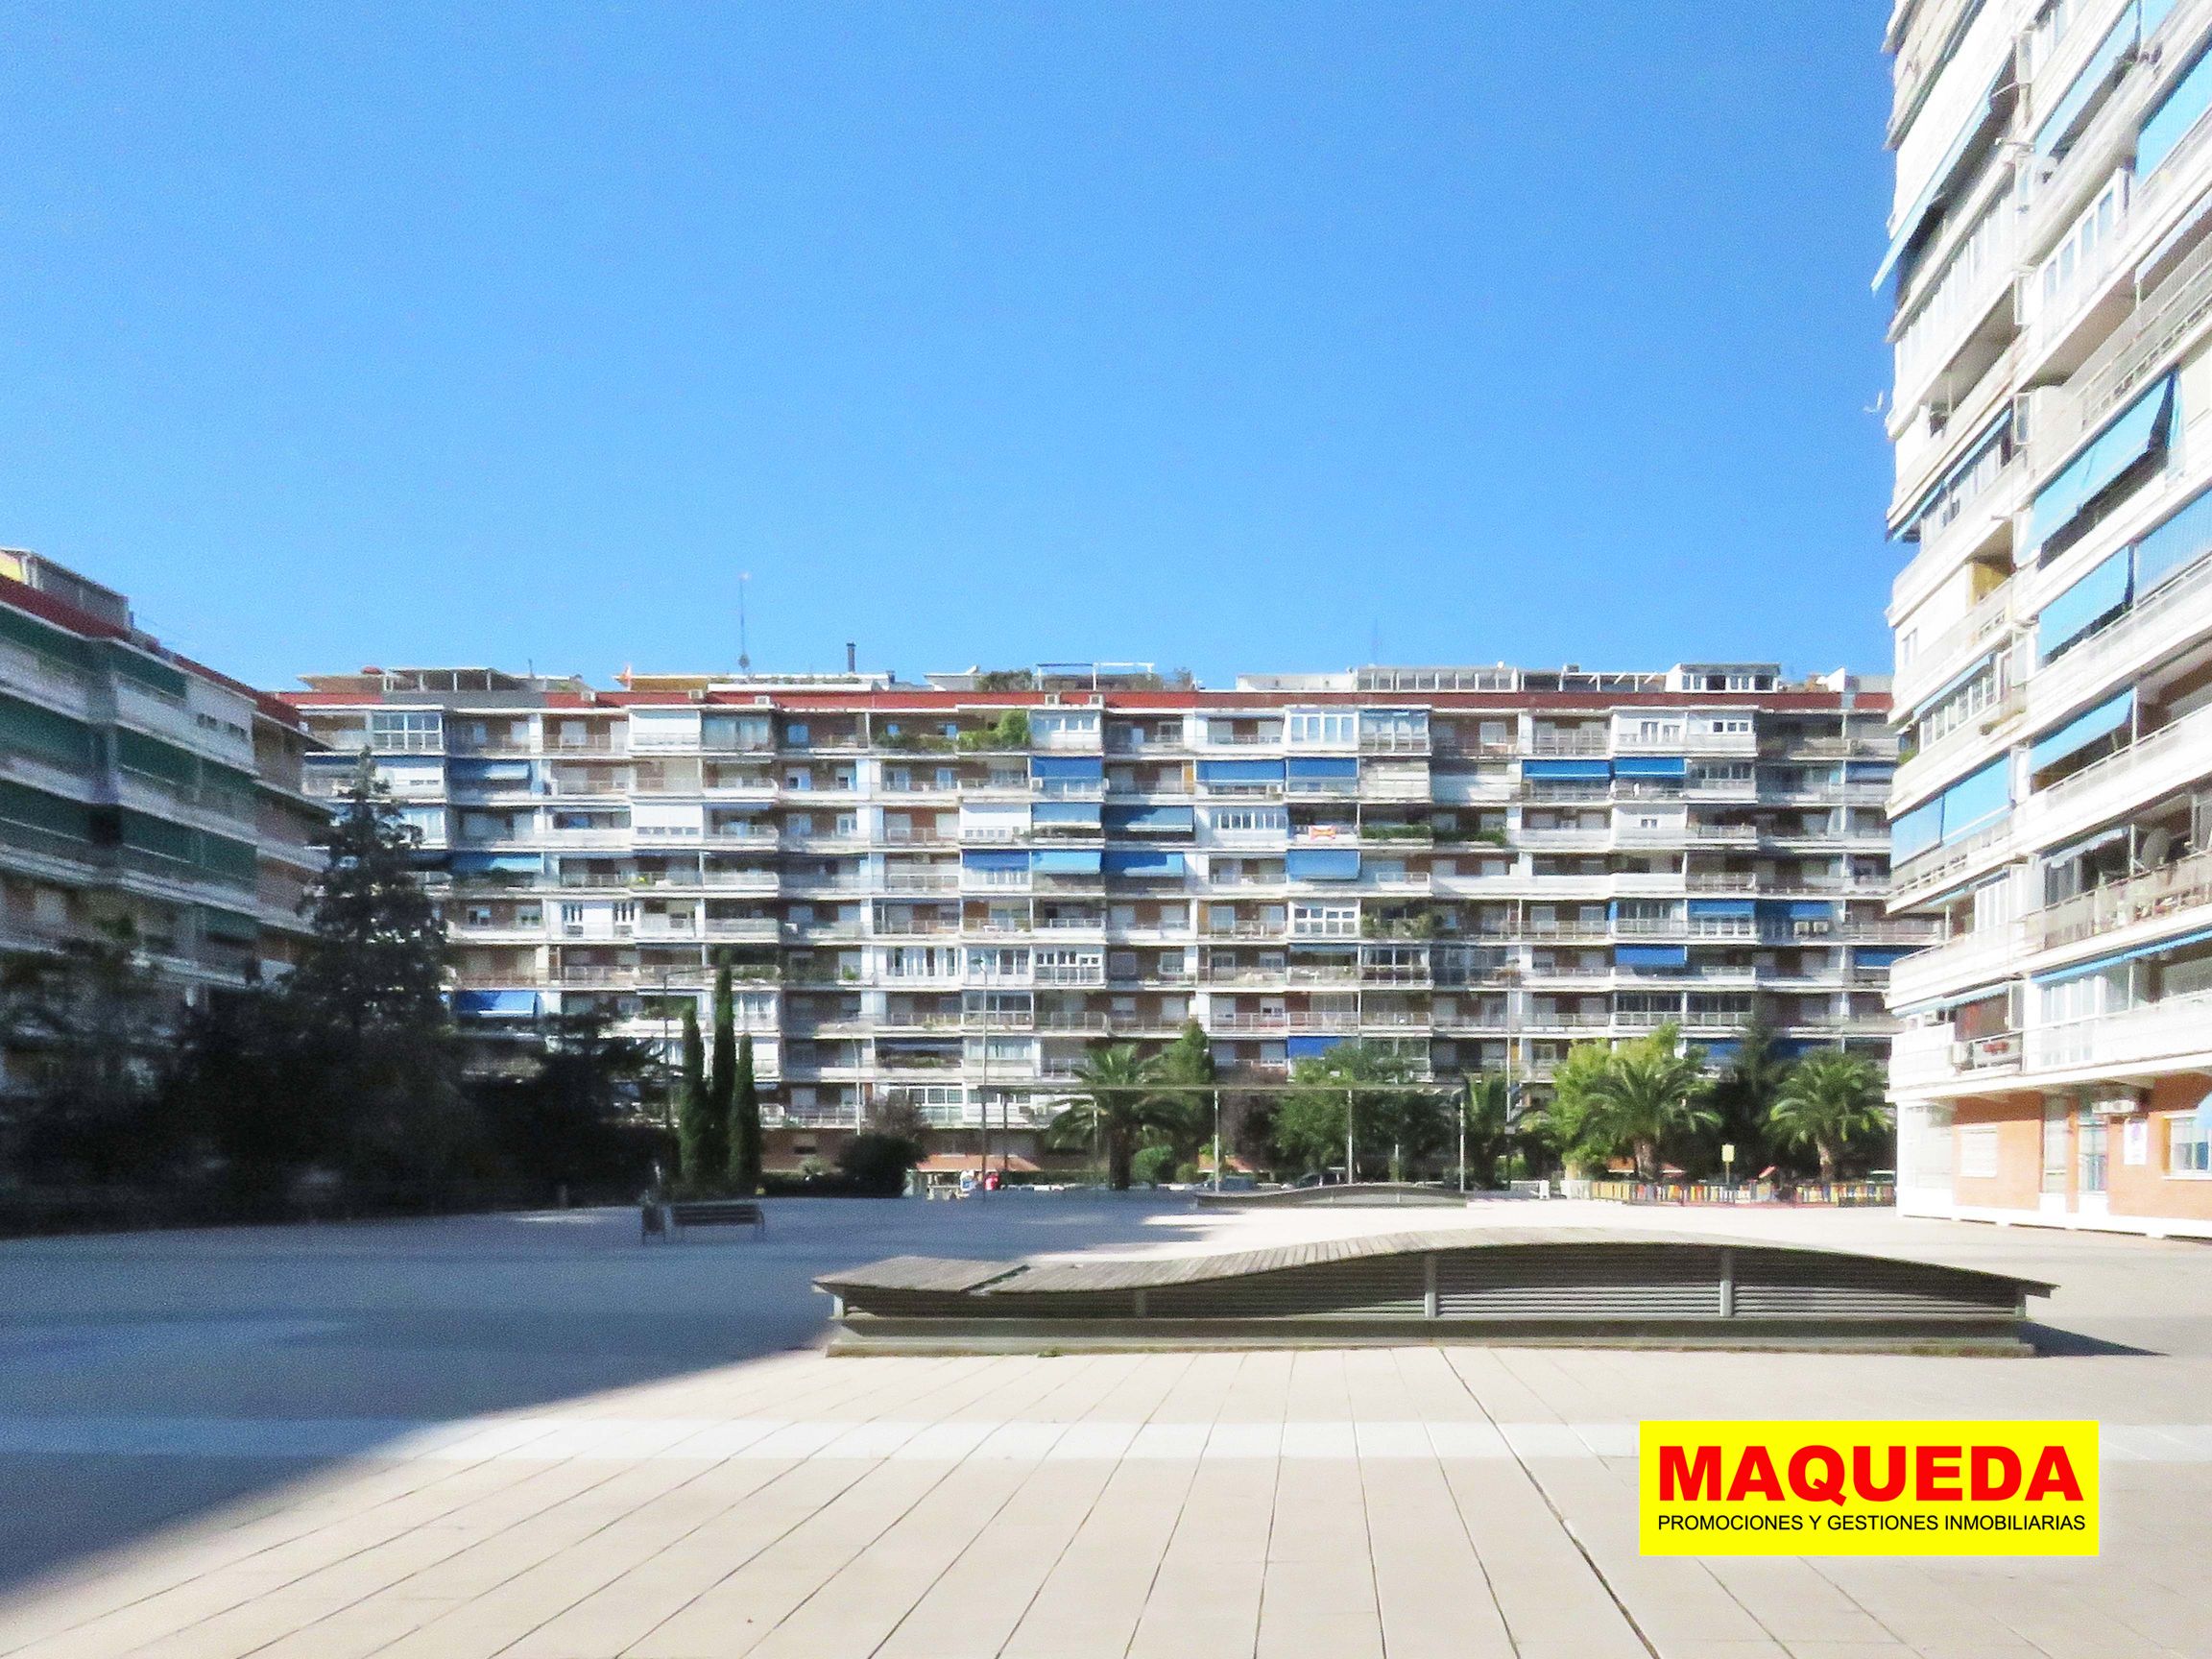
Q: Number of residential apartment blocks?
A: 3